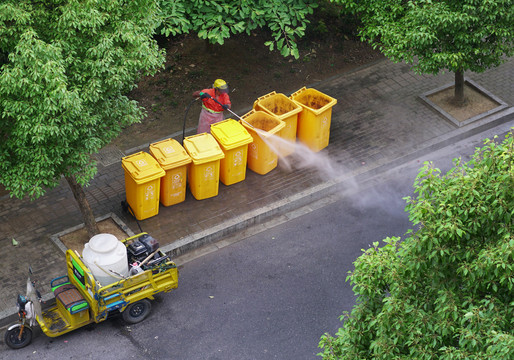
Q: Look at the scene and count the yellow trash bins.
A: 7